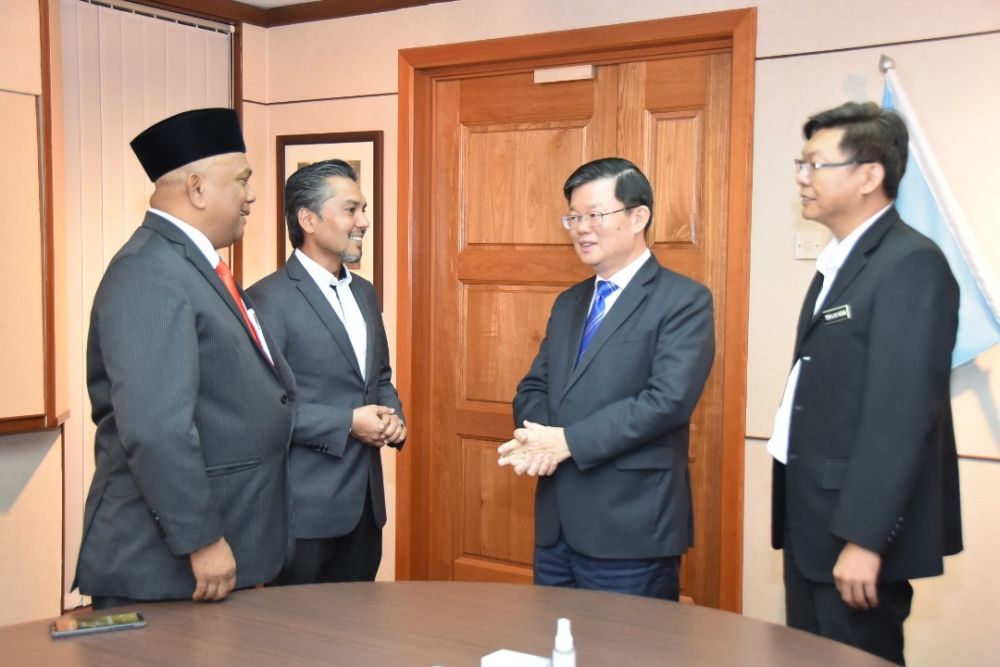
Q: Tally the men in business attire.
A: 4